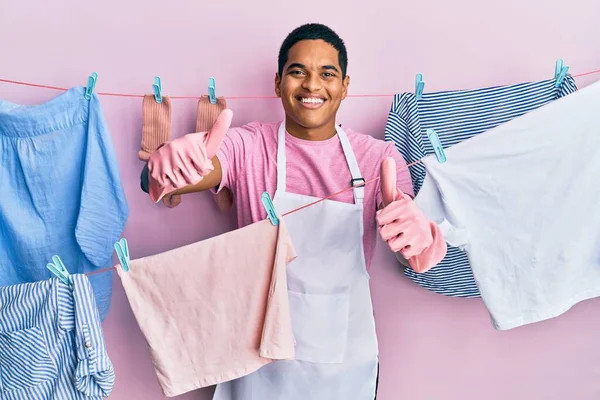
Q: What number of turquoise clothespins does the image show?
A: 9